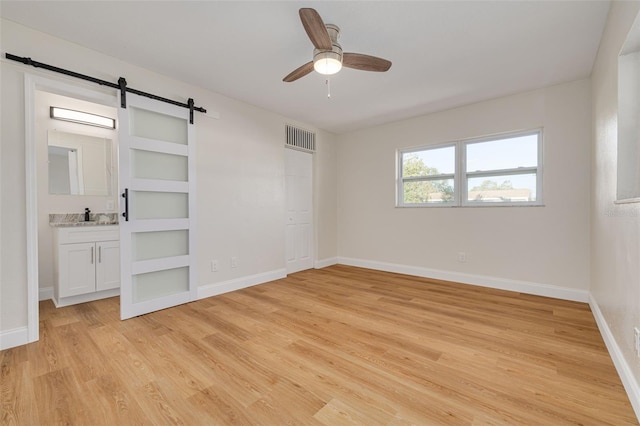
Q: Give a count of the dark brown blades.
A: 3